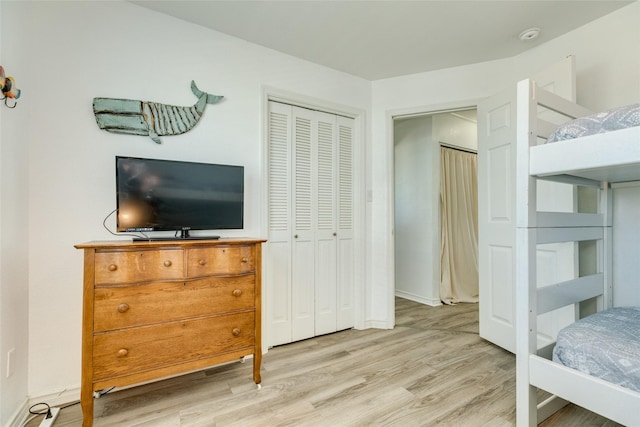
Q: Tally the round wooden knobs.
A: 8